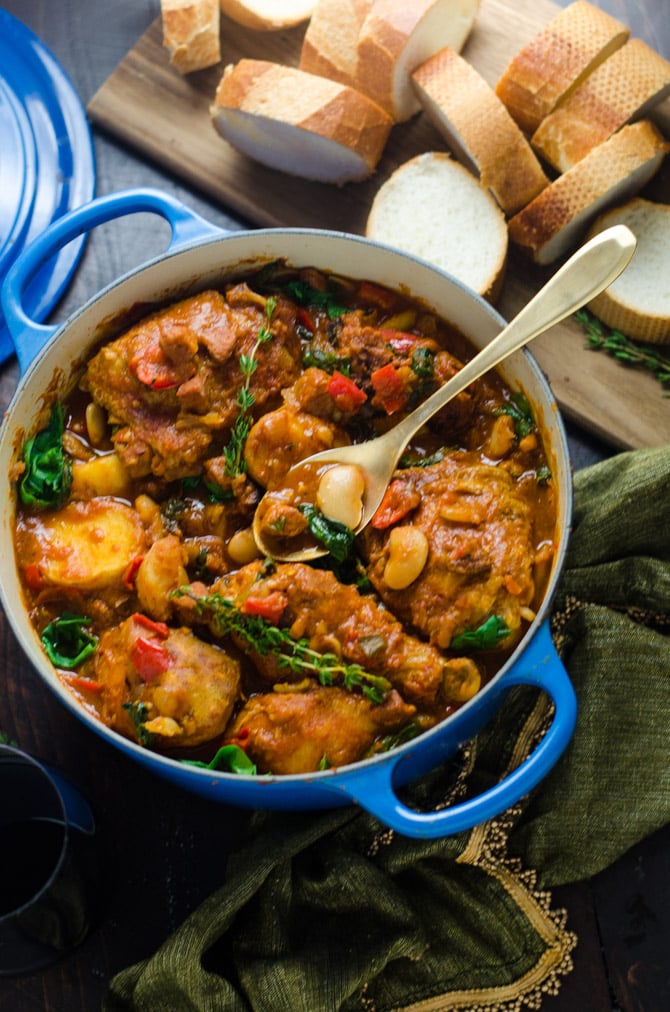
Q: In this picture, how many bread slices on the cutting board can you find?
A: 11